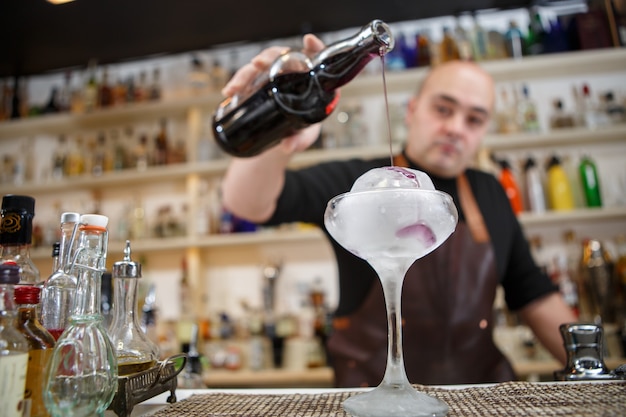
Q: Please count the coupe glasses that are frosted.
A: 1